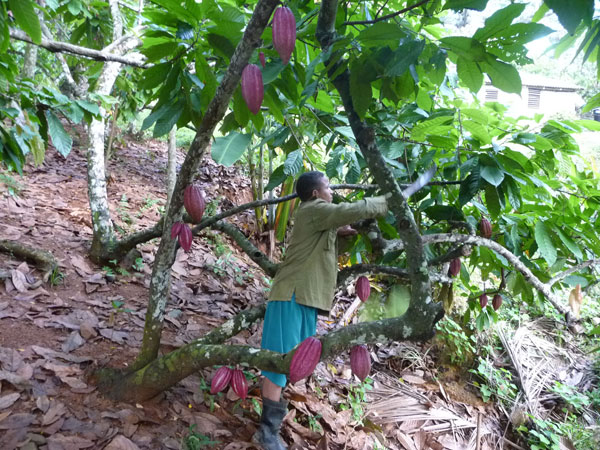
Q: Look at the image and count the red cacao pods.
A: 15